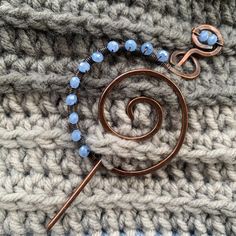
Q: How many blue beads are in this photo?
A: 13